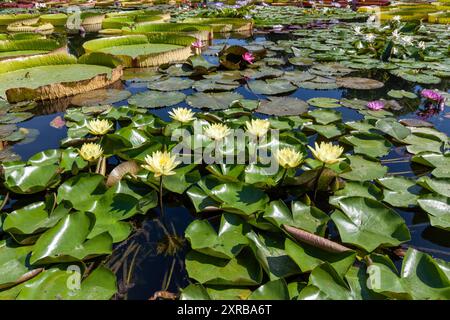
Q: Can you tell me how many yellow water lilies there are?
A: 8